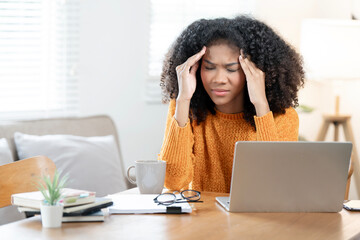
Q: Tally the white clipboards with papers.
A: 1